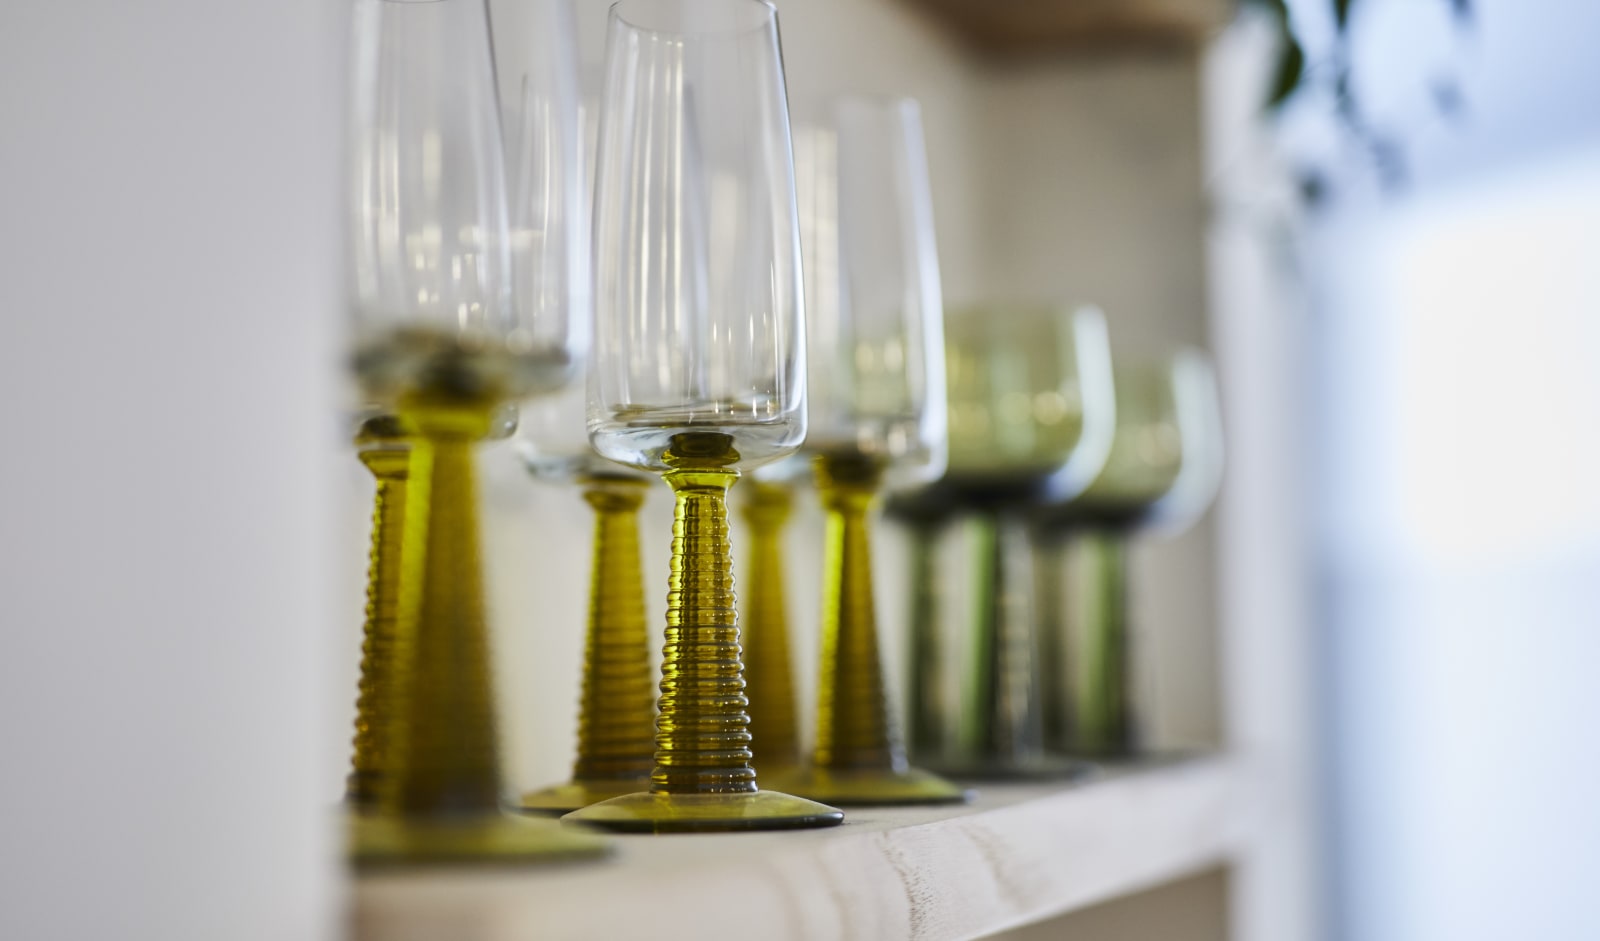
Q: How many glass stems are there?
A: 10